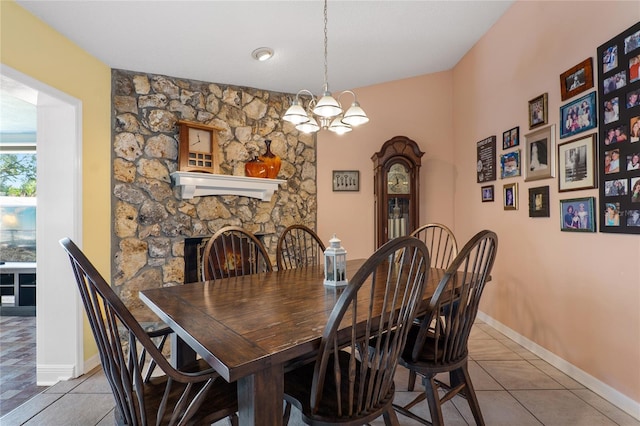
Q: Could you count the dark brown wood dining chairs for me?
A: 6